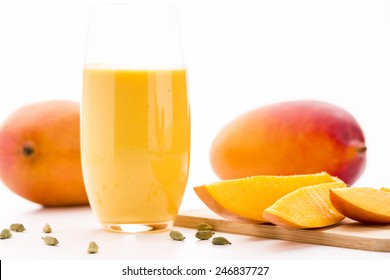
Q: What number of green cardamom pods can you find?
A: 9